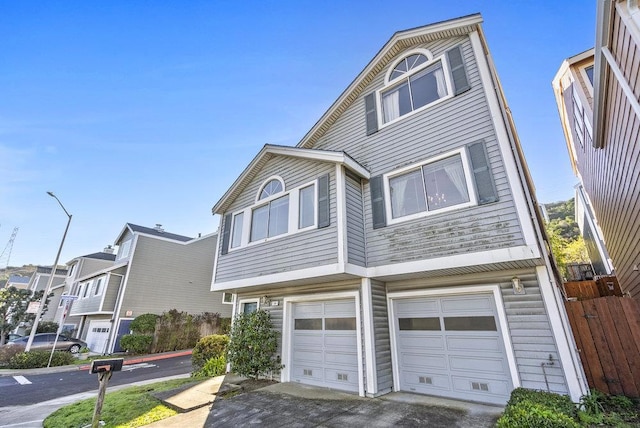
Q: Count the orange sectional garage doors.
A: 0